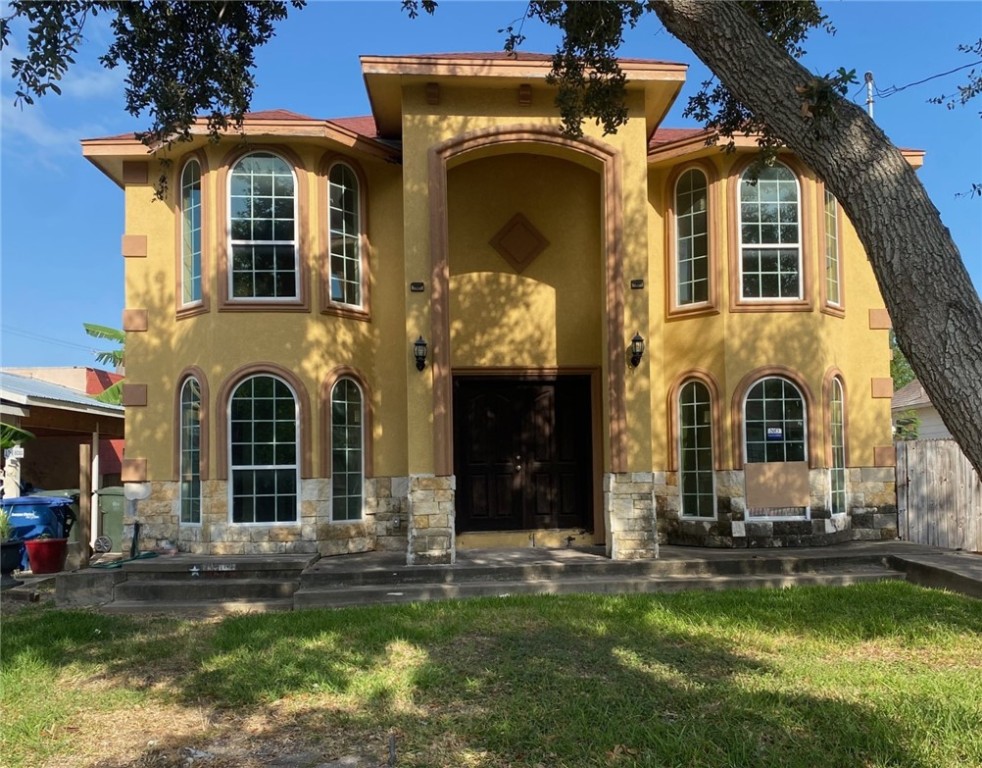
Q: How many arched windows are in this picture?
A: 12